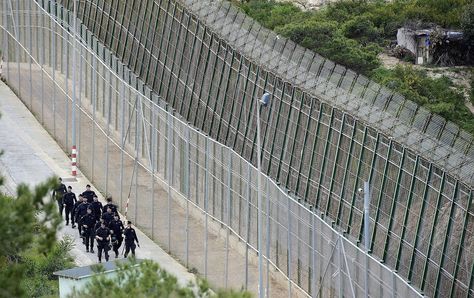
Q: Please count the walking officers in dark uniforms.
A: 13